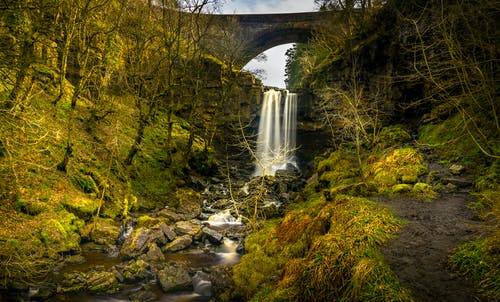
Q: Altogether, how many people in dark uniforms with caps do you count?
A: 0